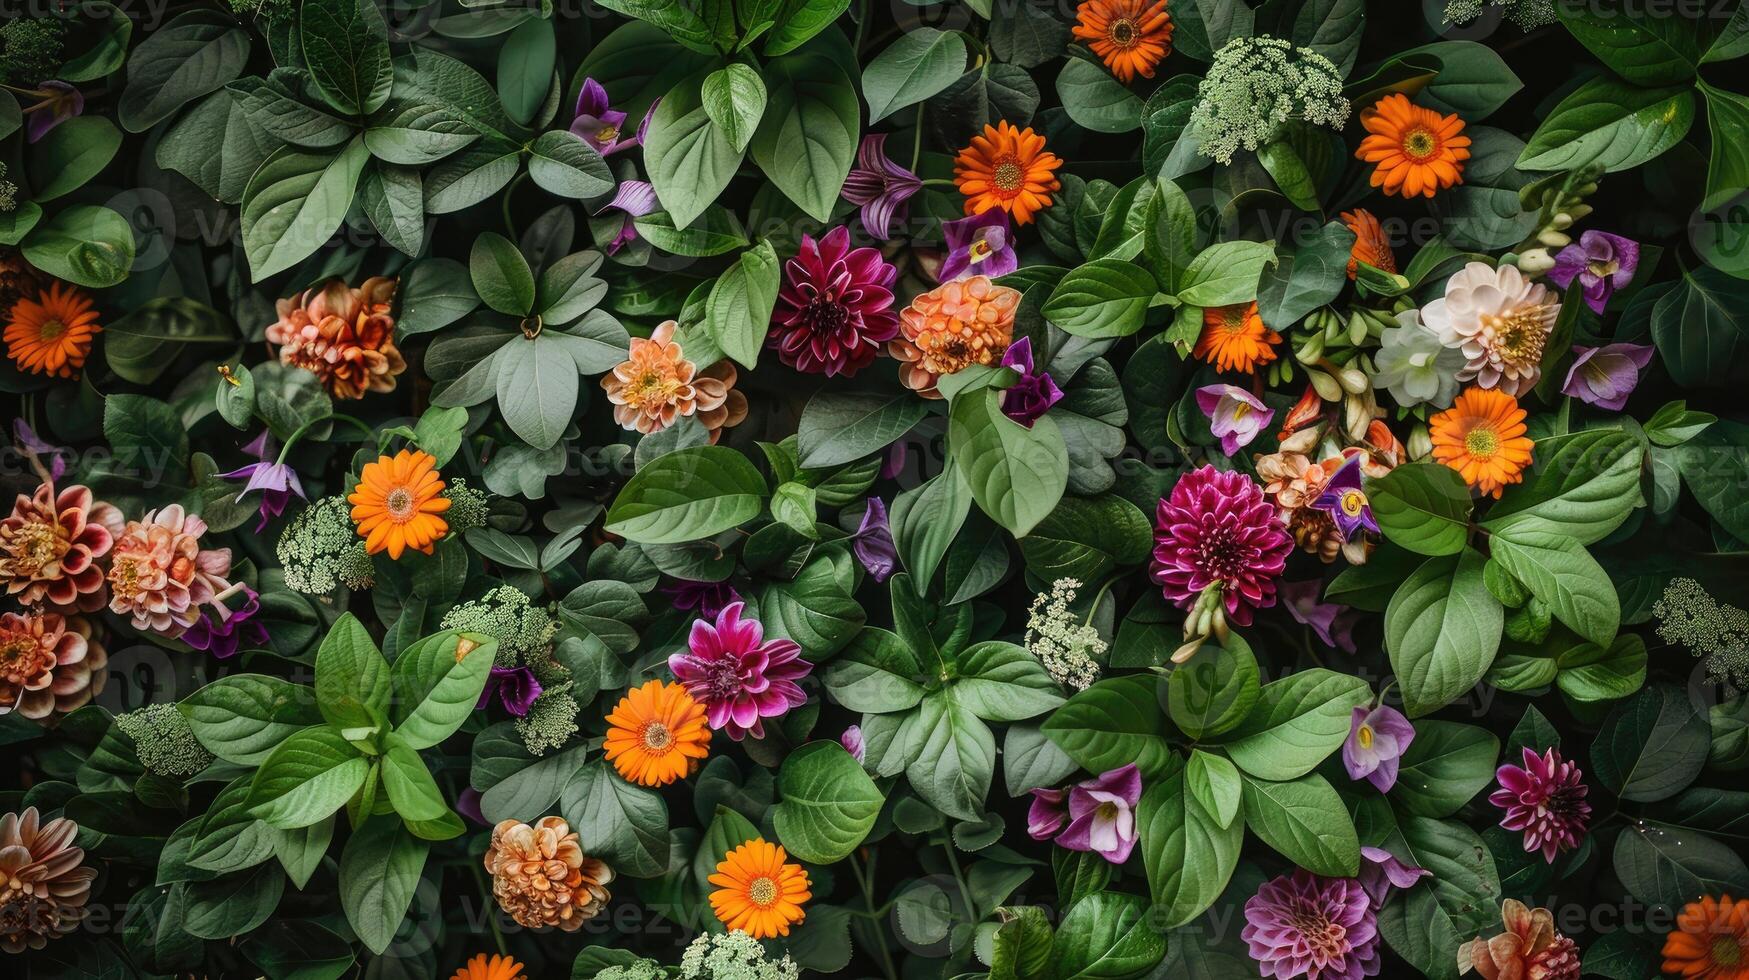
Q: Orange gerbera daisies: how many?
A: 12